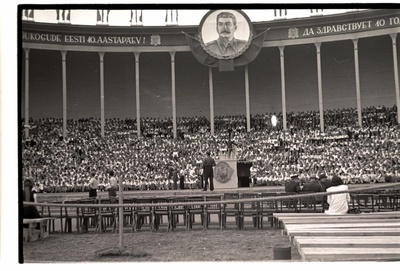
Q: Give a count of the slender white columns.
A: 11